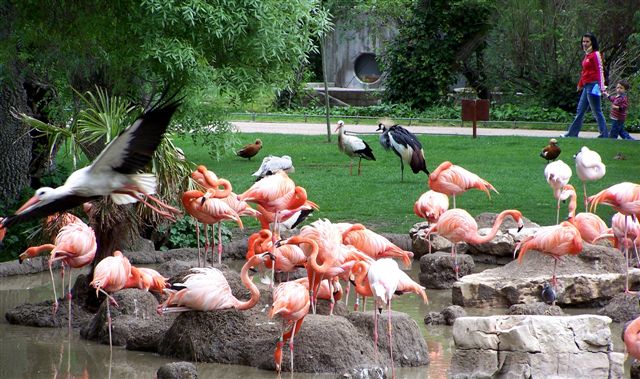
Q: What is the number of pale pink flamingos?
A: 3